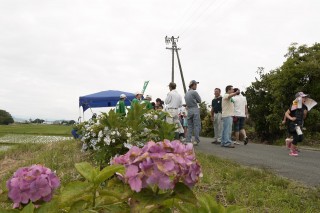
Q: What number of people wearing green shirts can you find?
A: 3